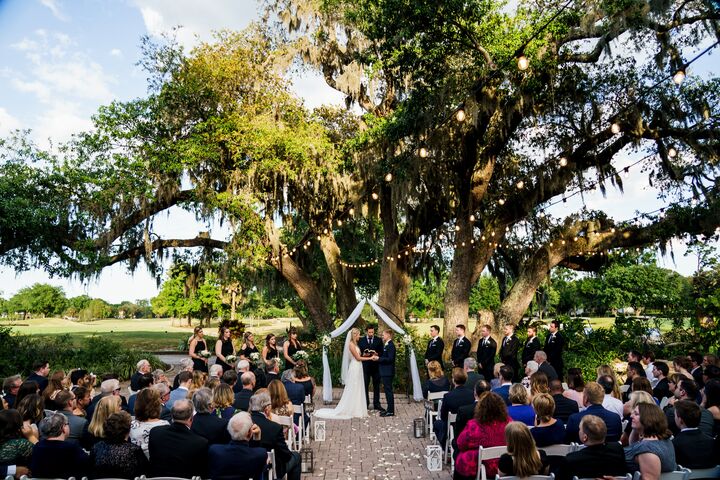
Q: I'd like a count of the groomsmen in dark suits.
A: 6